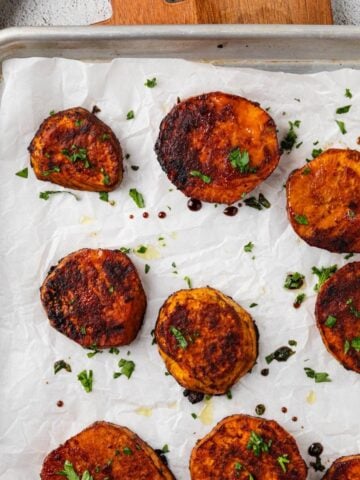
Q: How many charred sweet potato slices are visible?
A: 9